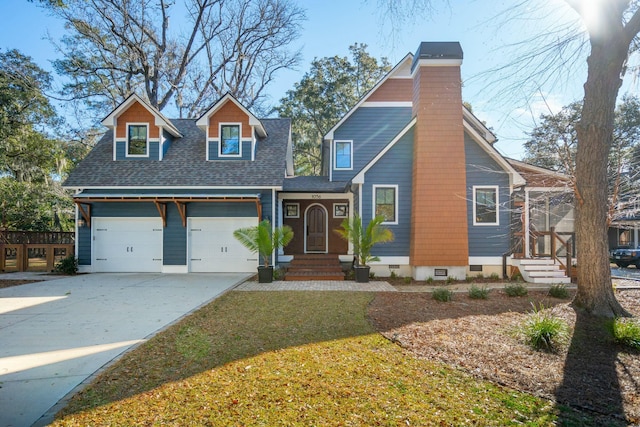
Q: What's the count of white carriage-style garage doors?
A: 2